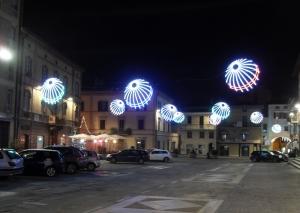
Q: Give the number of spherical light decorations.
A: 10